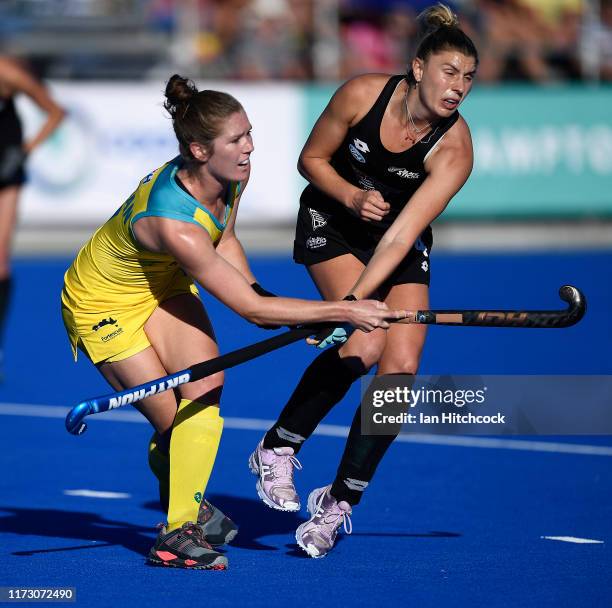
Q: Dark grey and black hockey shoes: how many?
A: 2